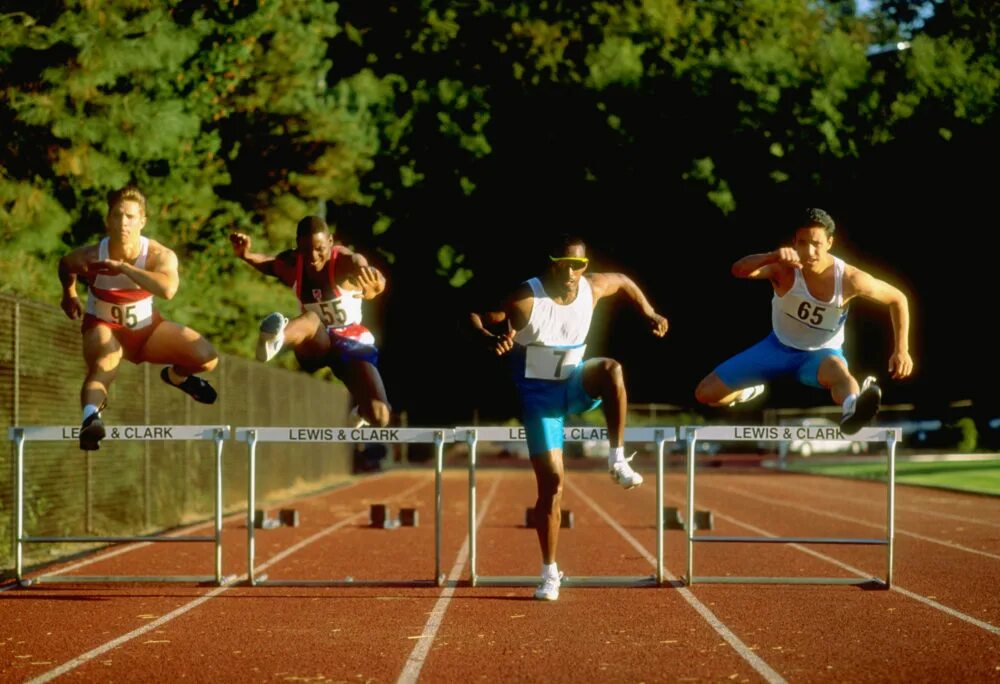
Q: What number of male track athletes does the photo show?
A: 4